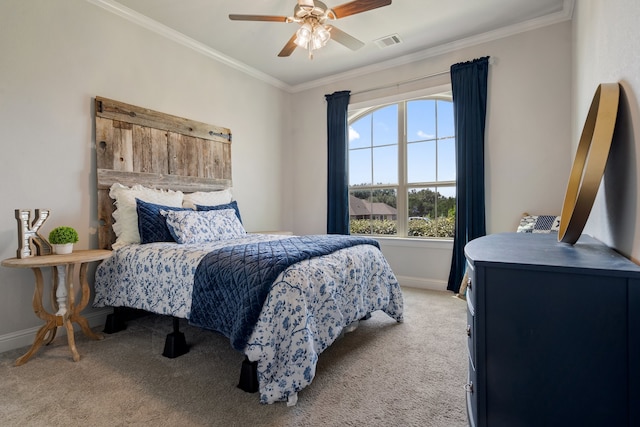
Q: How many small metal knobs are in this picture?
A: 3